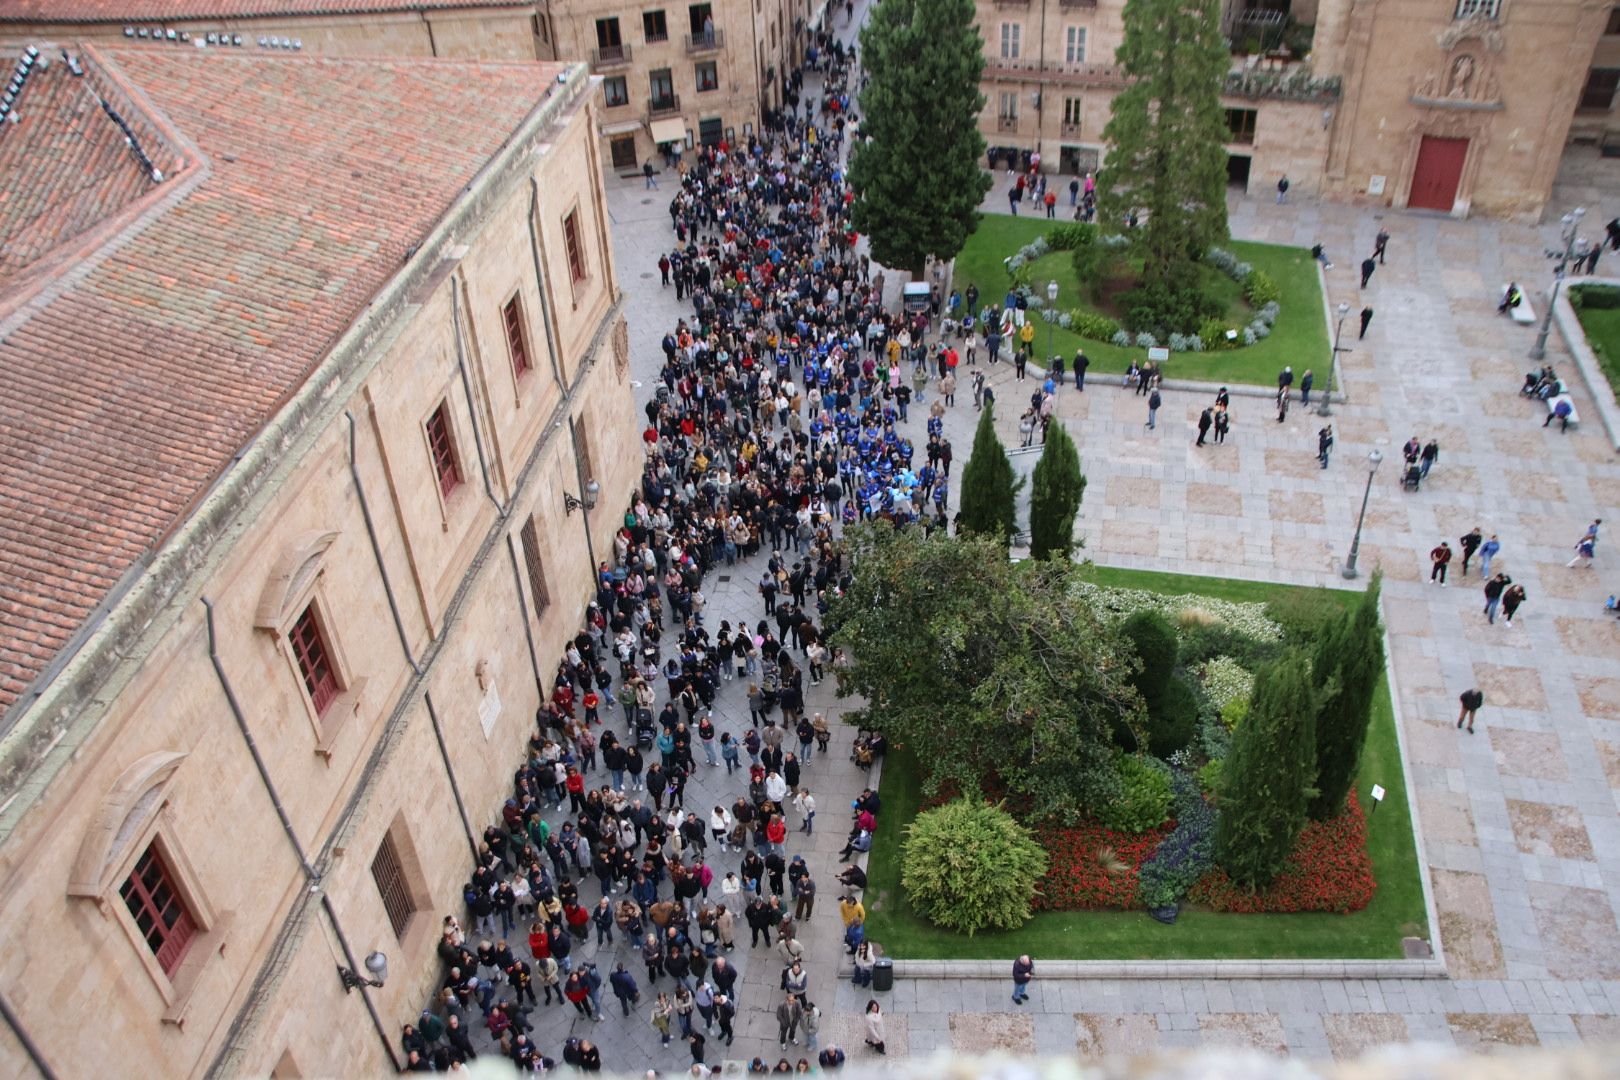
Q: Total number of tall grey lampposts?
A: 4